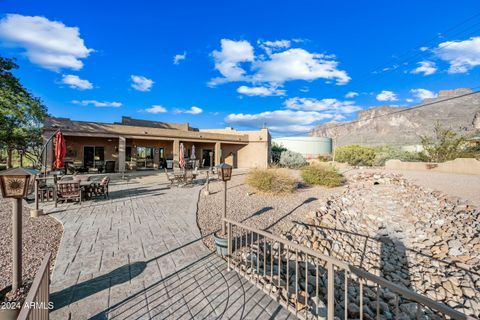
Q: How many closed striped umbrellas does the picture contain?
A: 2